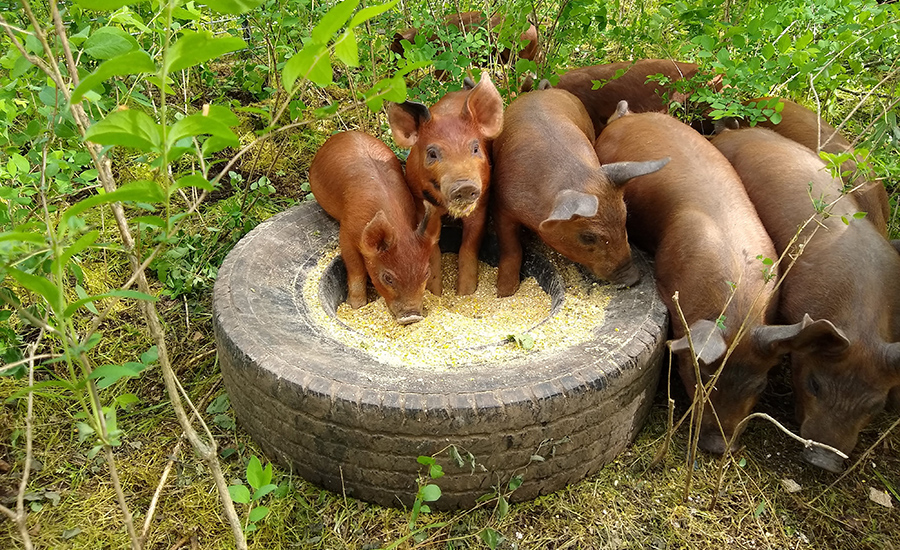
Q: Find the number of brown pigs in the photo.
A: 8